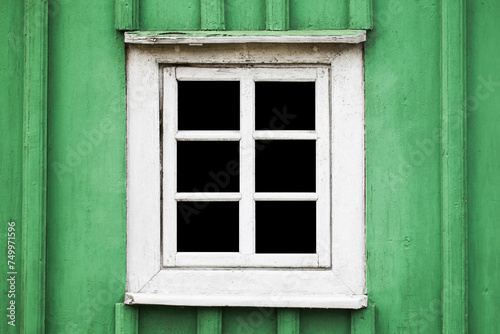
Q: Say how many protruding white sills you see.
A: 2